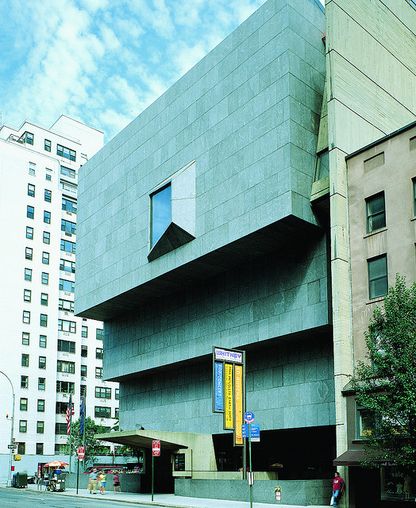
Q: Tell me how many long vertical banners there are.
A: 3